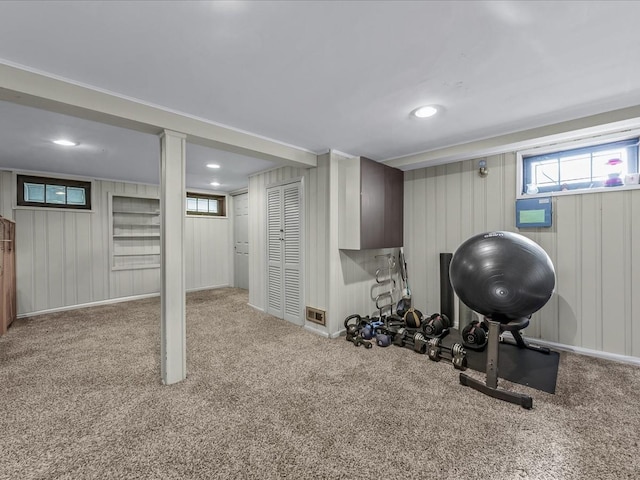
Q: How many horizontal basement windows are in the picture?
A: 3